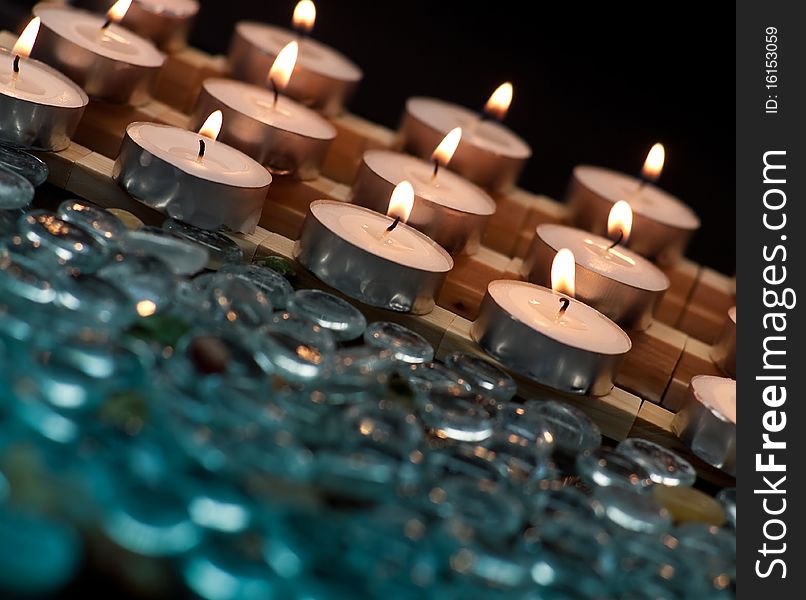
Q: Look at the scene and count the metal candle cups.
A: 14